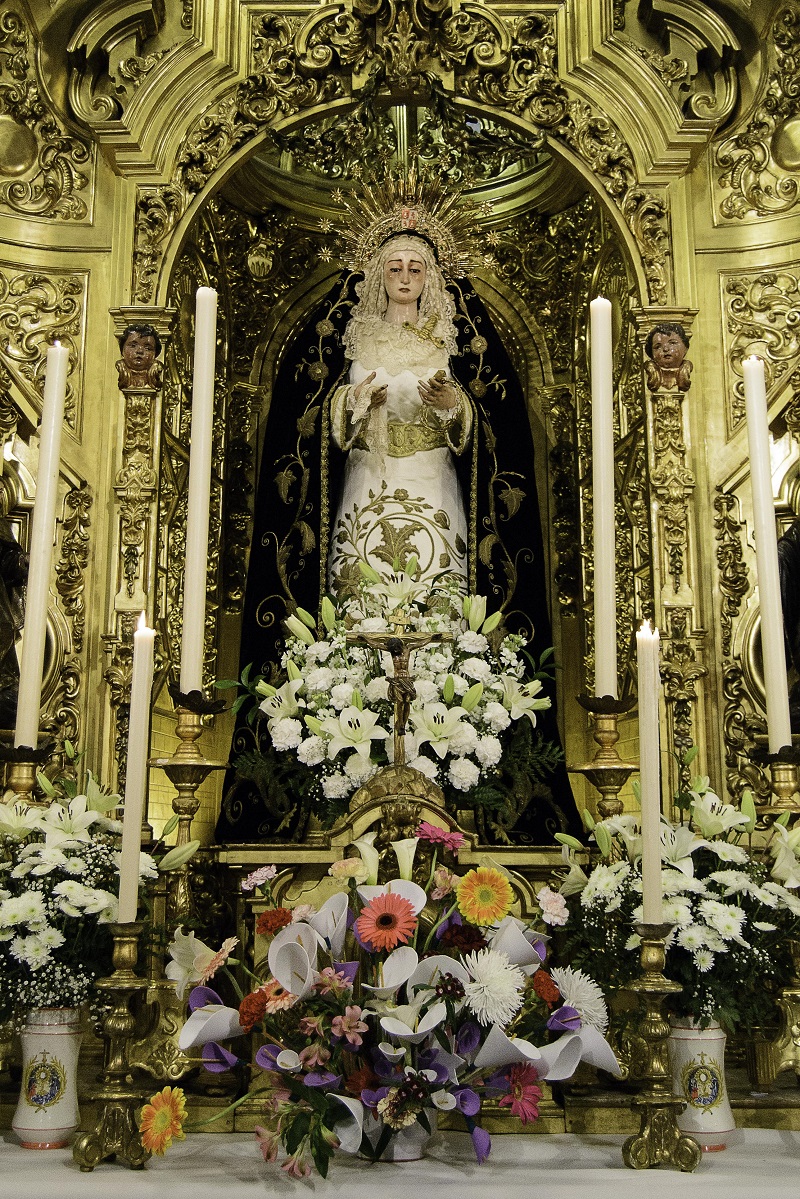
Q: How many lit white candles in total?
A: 4